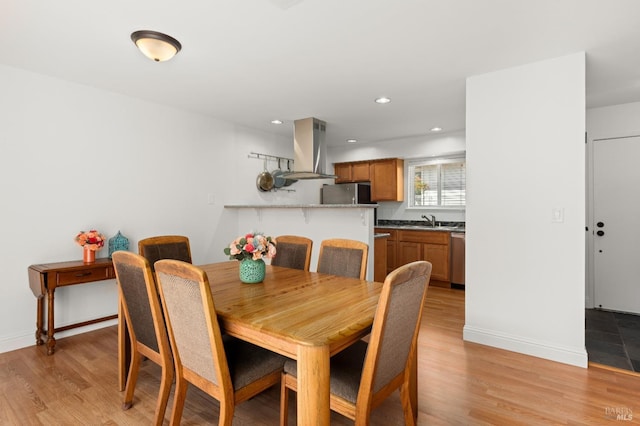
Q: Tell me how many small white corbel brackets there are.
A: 3